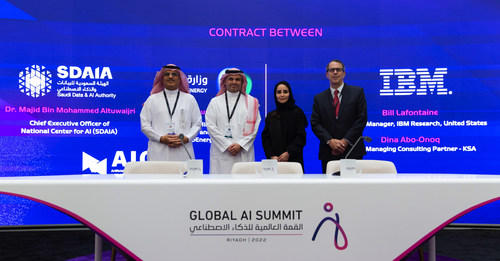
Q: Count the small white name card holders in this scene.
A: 3